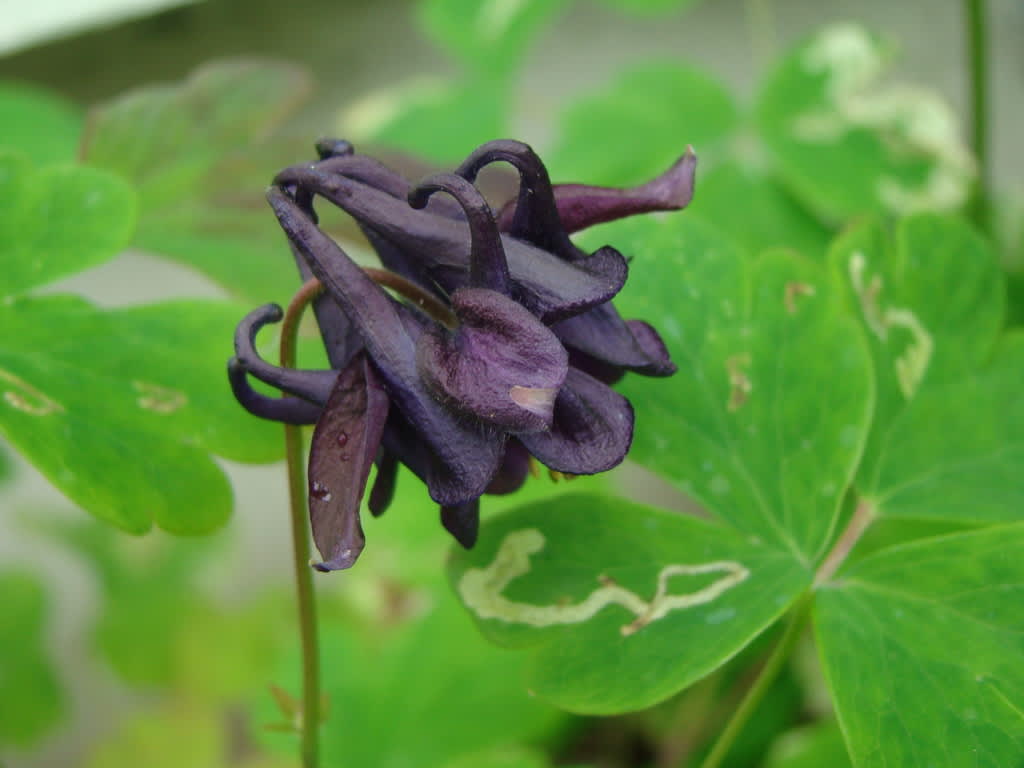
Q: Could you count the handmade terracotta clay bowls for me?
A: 0